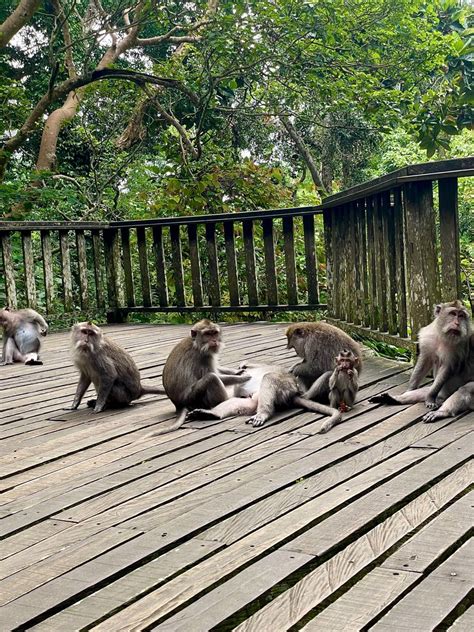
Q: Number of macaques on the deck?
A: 7